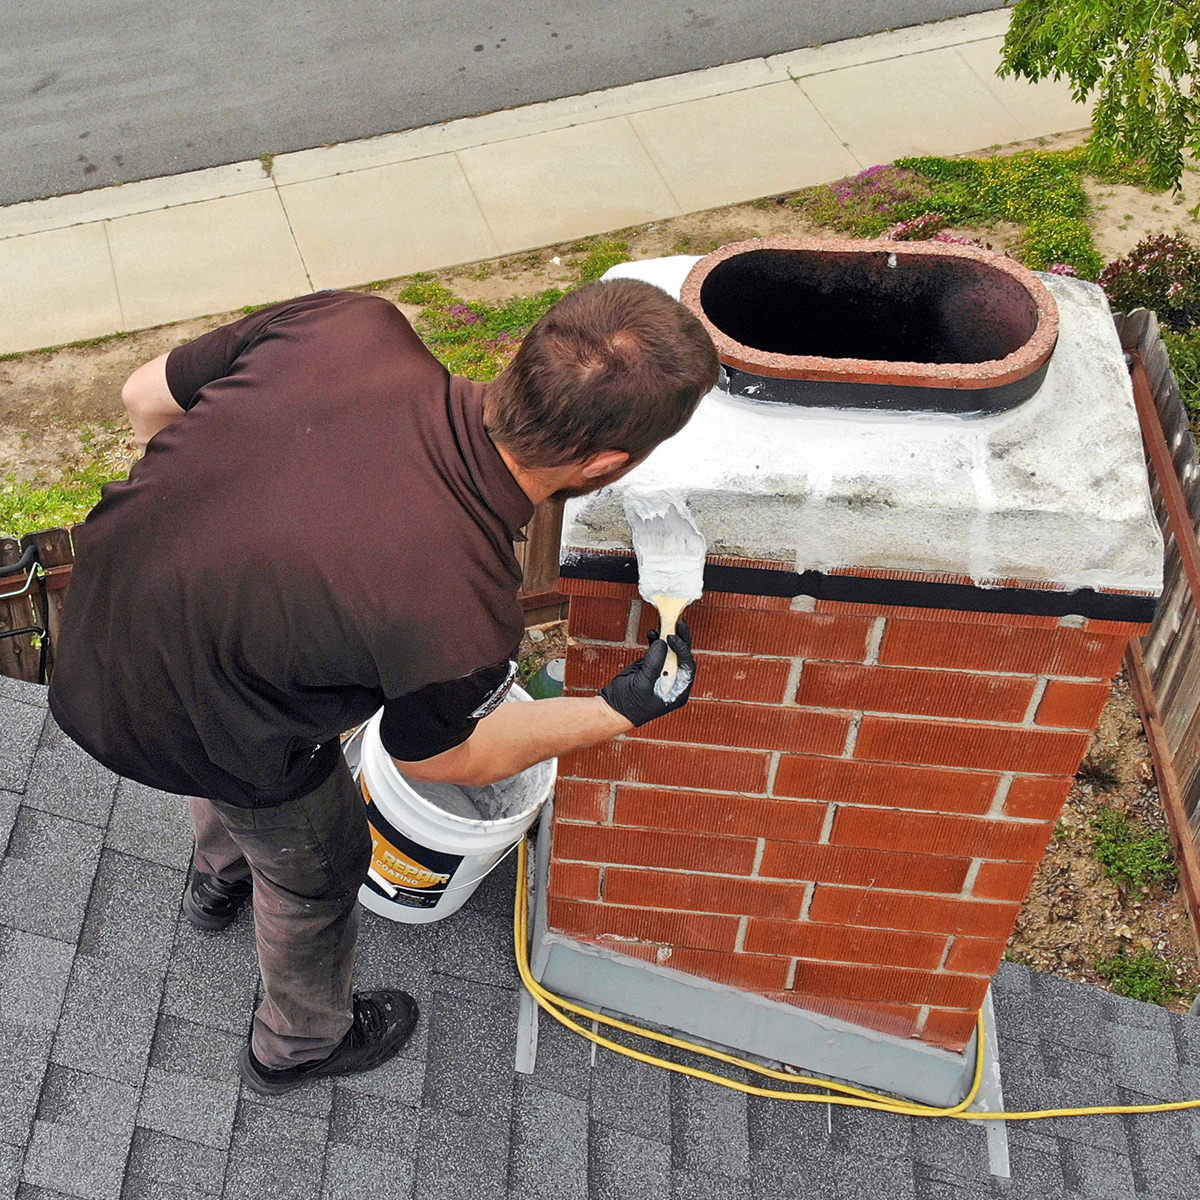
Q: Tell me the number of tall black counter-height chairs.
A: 0